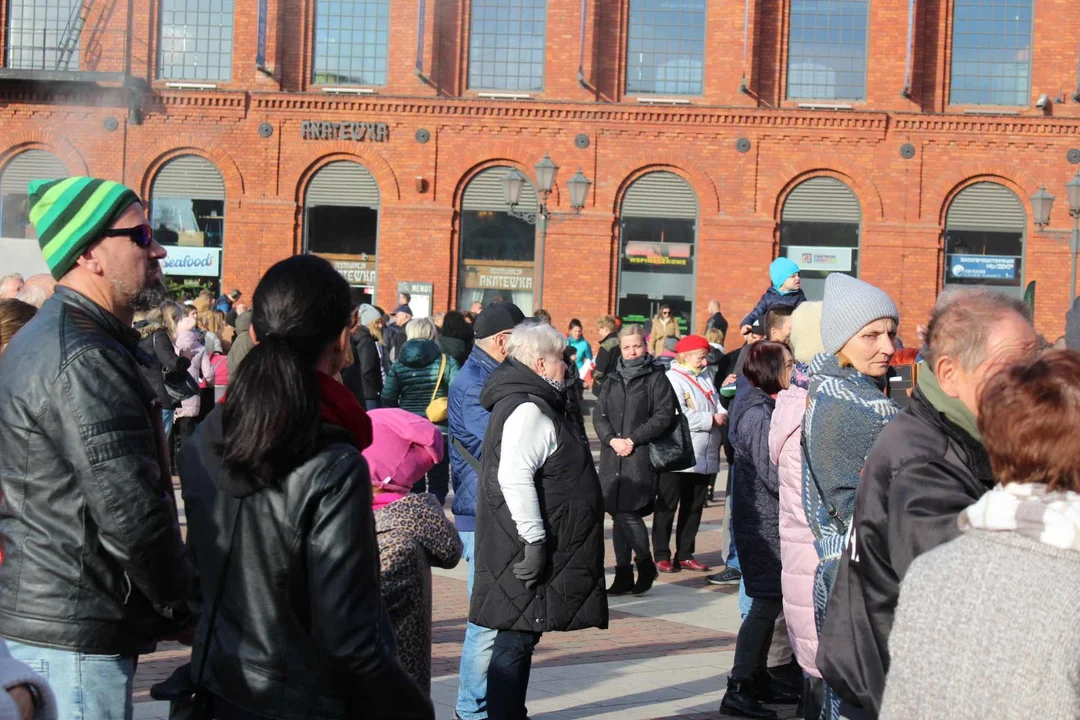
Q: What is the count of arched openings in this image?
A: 7